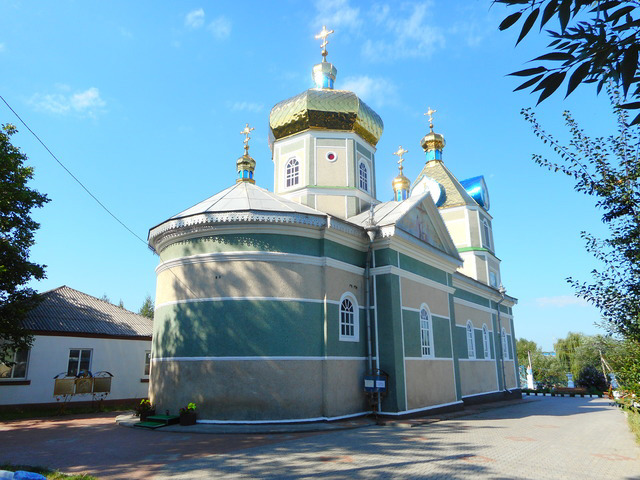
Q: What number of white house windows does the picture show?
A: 3